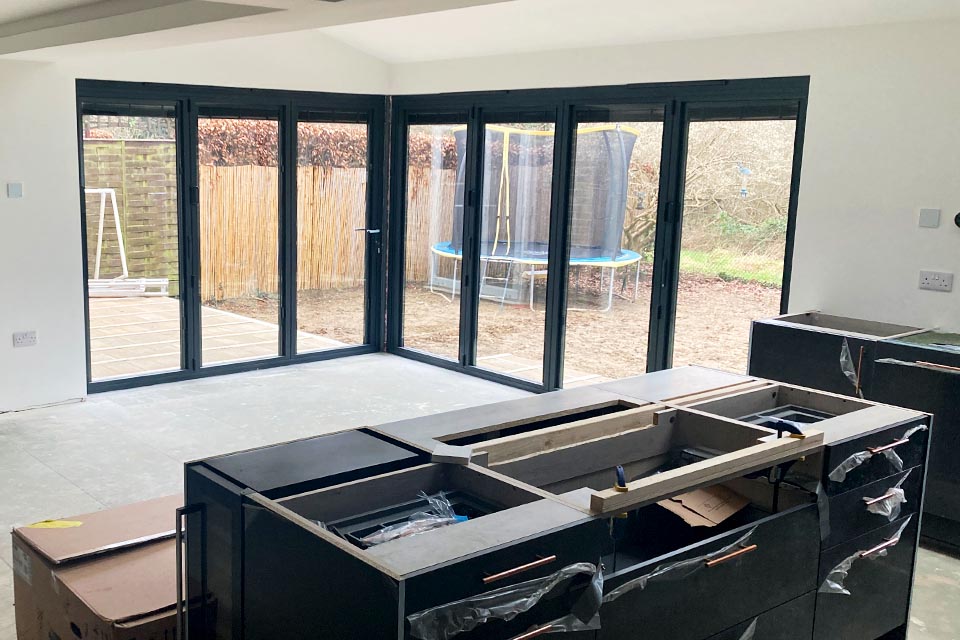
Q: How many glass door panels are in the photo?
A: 7